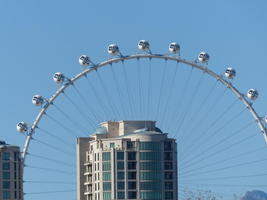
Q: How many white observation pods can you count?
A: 10